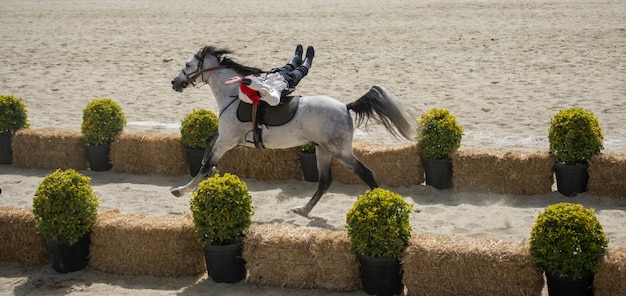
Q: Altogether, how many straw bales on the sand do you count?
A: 11